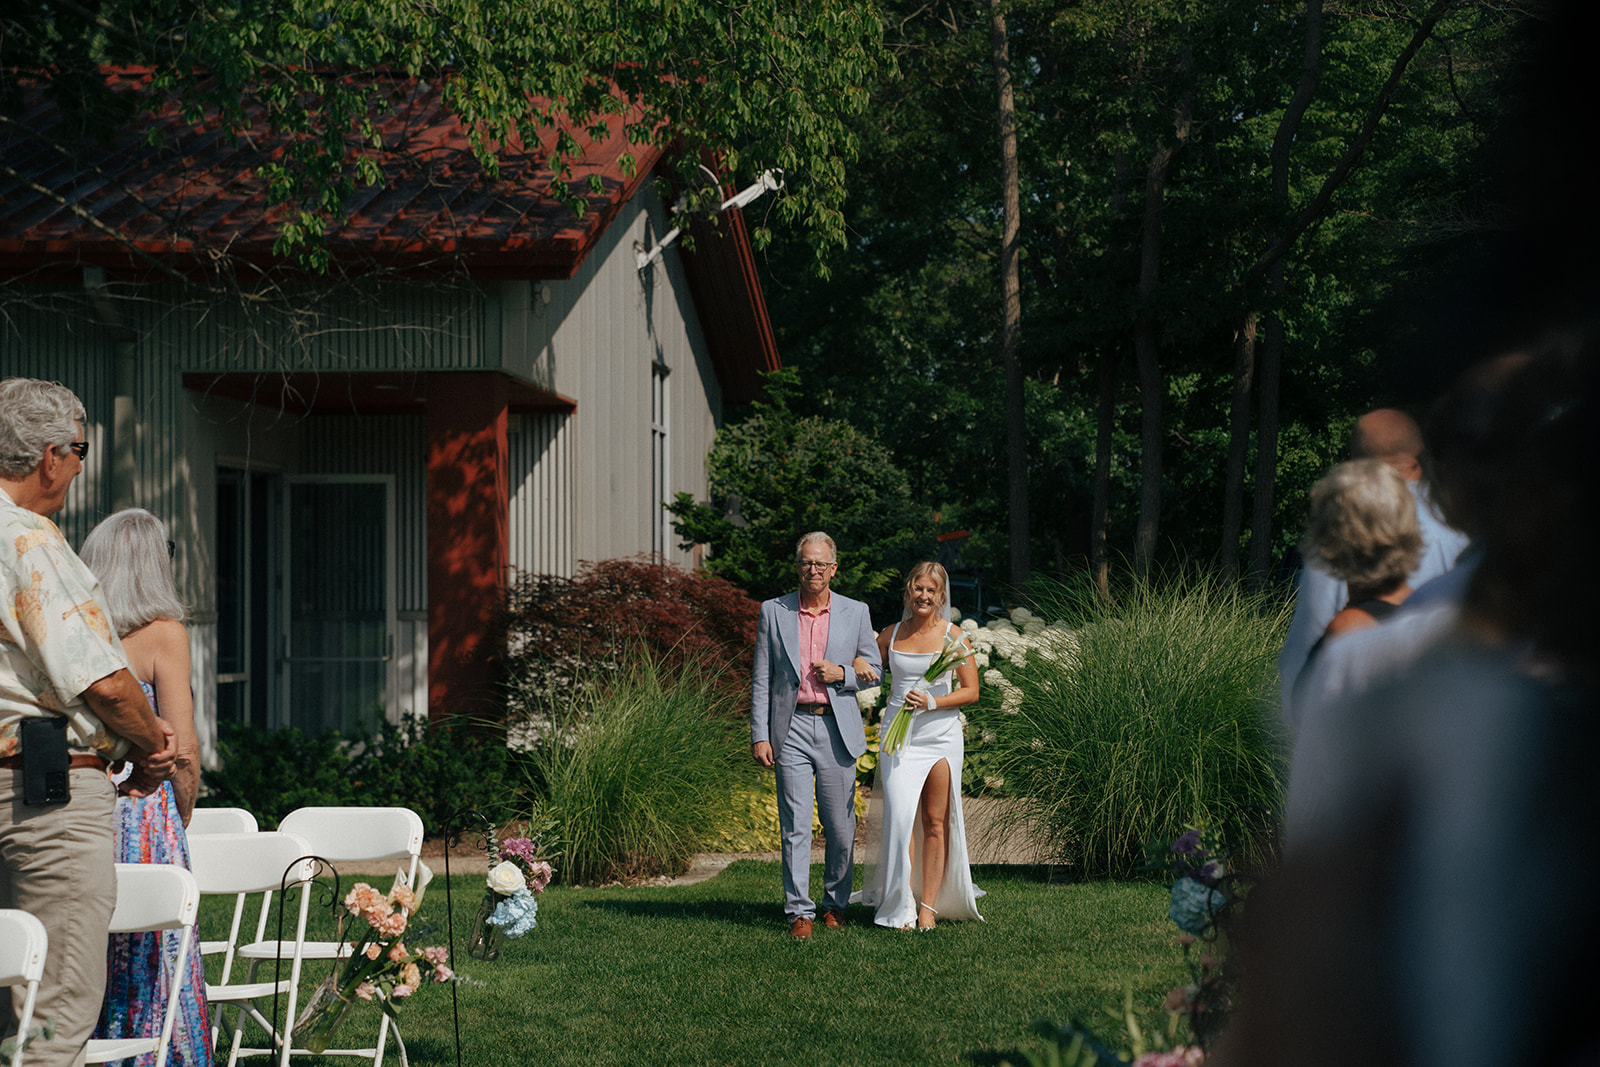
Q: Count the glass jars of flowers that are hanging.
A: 2